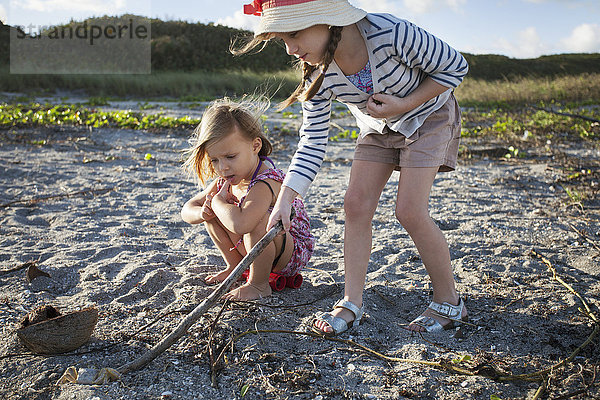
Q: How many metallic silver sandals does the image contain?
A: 2